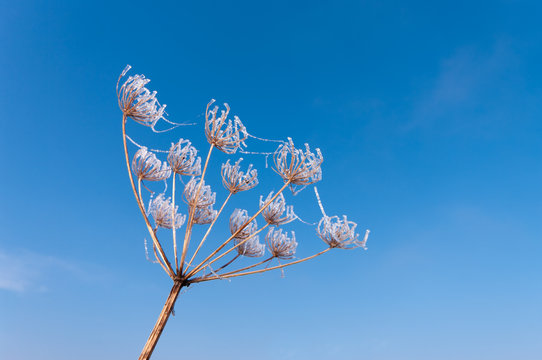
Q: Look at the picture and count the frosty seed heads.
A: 14